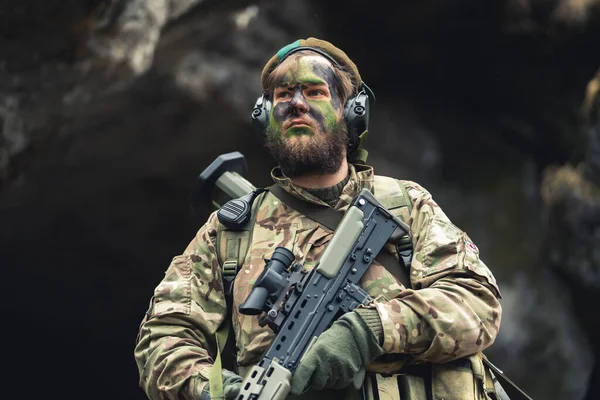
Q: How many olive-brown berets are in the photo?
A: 1